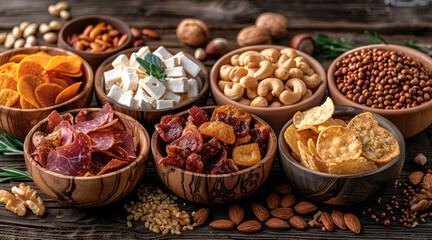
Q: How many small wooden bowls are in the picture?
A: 8